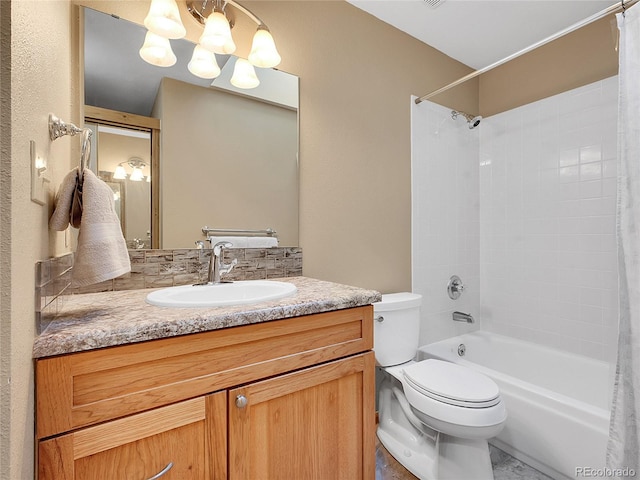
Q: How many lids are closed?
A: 1